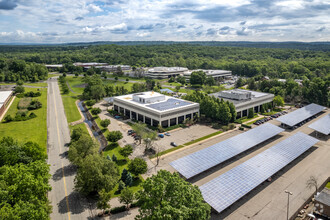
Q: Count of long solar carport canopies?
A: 4